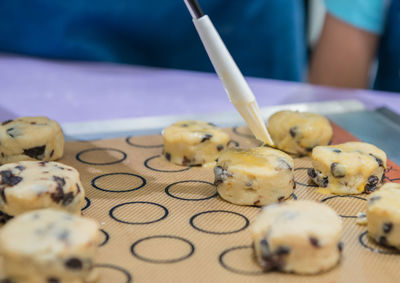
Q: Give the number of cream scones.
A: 9